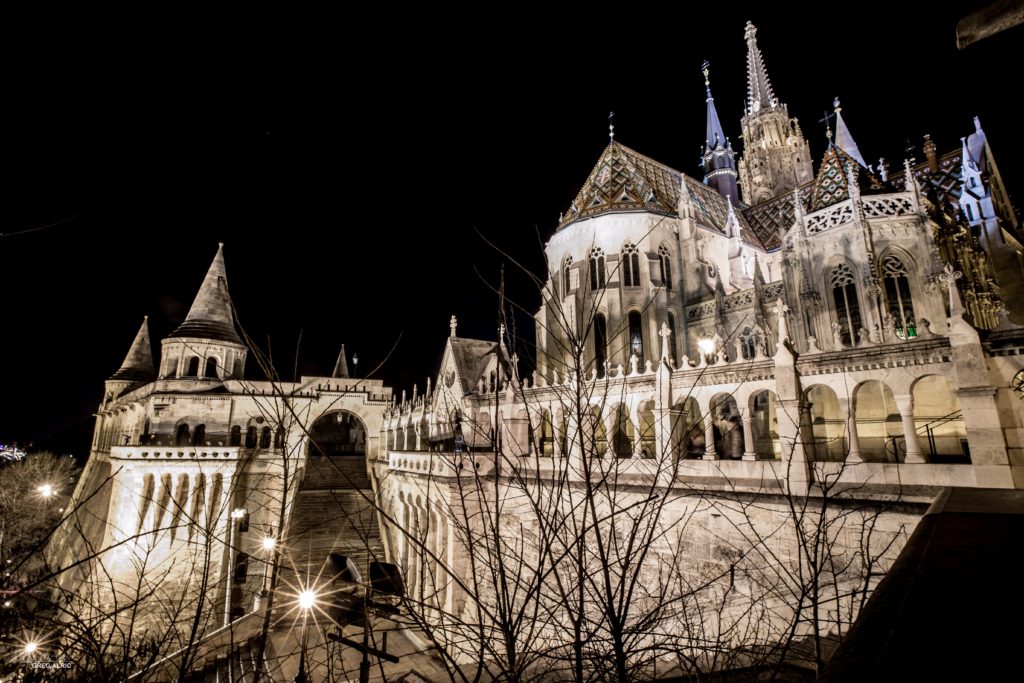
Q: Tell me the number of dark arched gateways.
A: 1